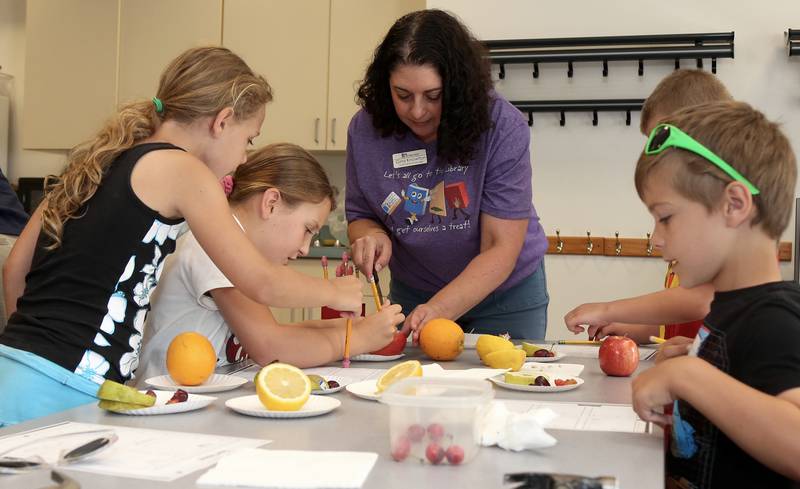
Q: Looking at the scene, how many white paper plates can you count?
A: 8